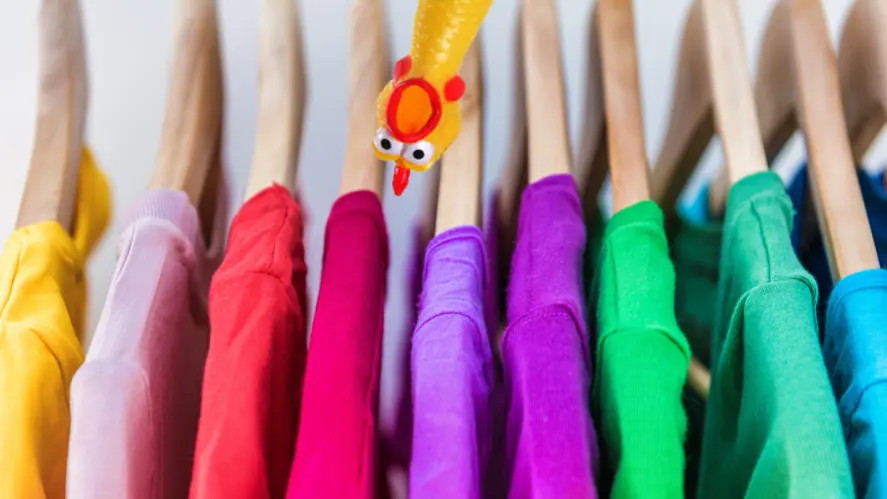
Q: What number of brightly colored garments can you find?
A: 9